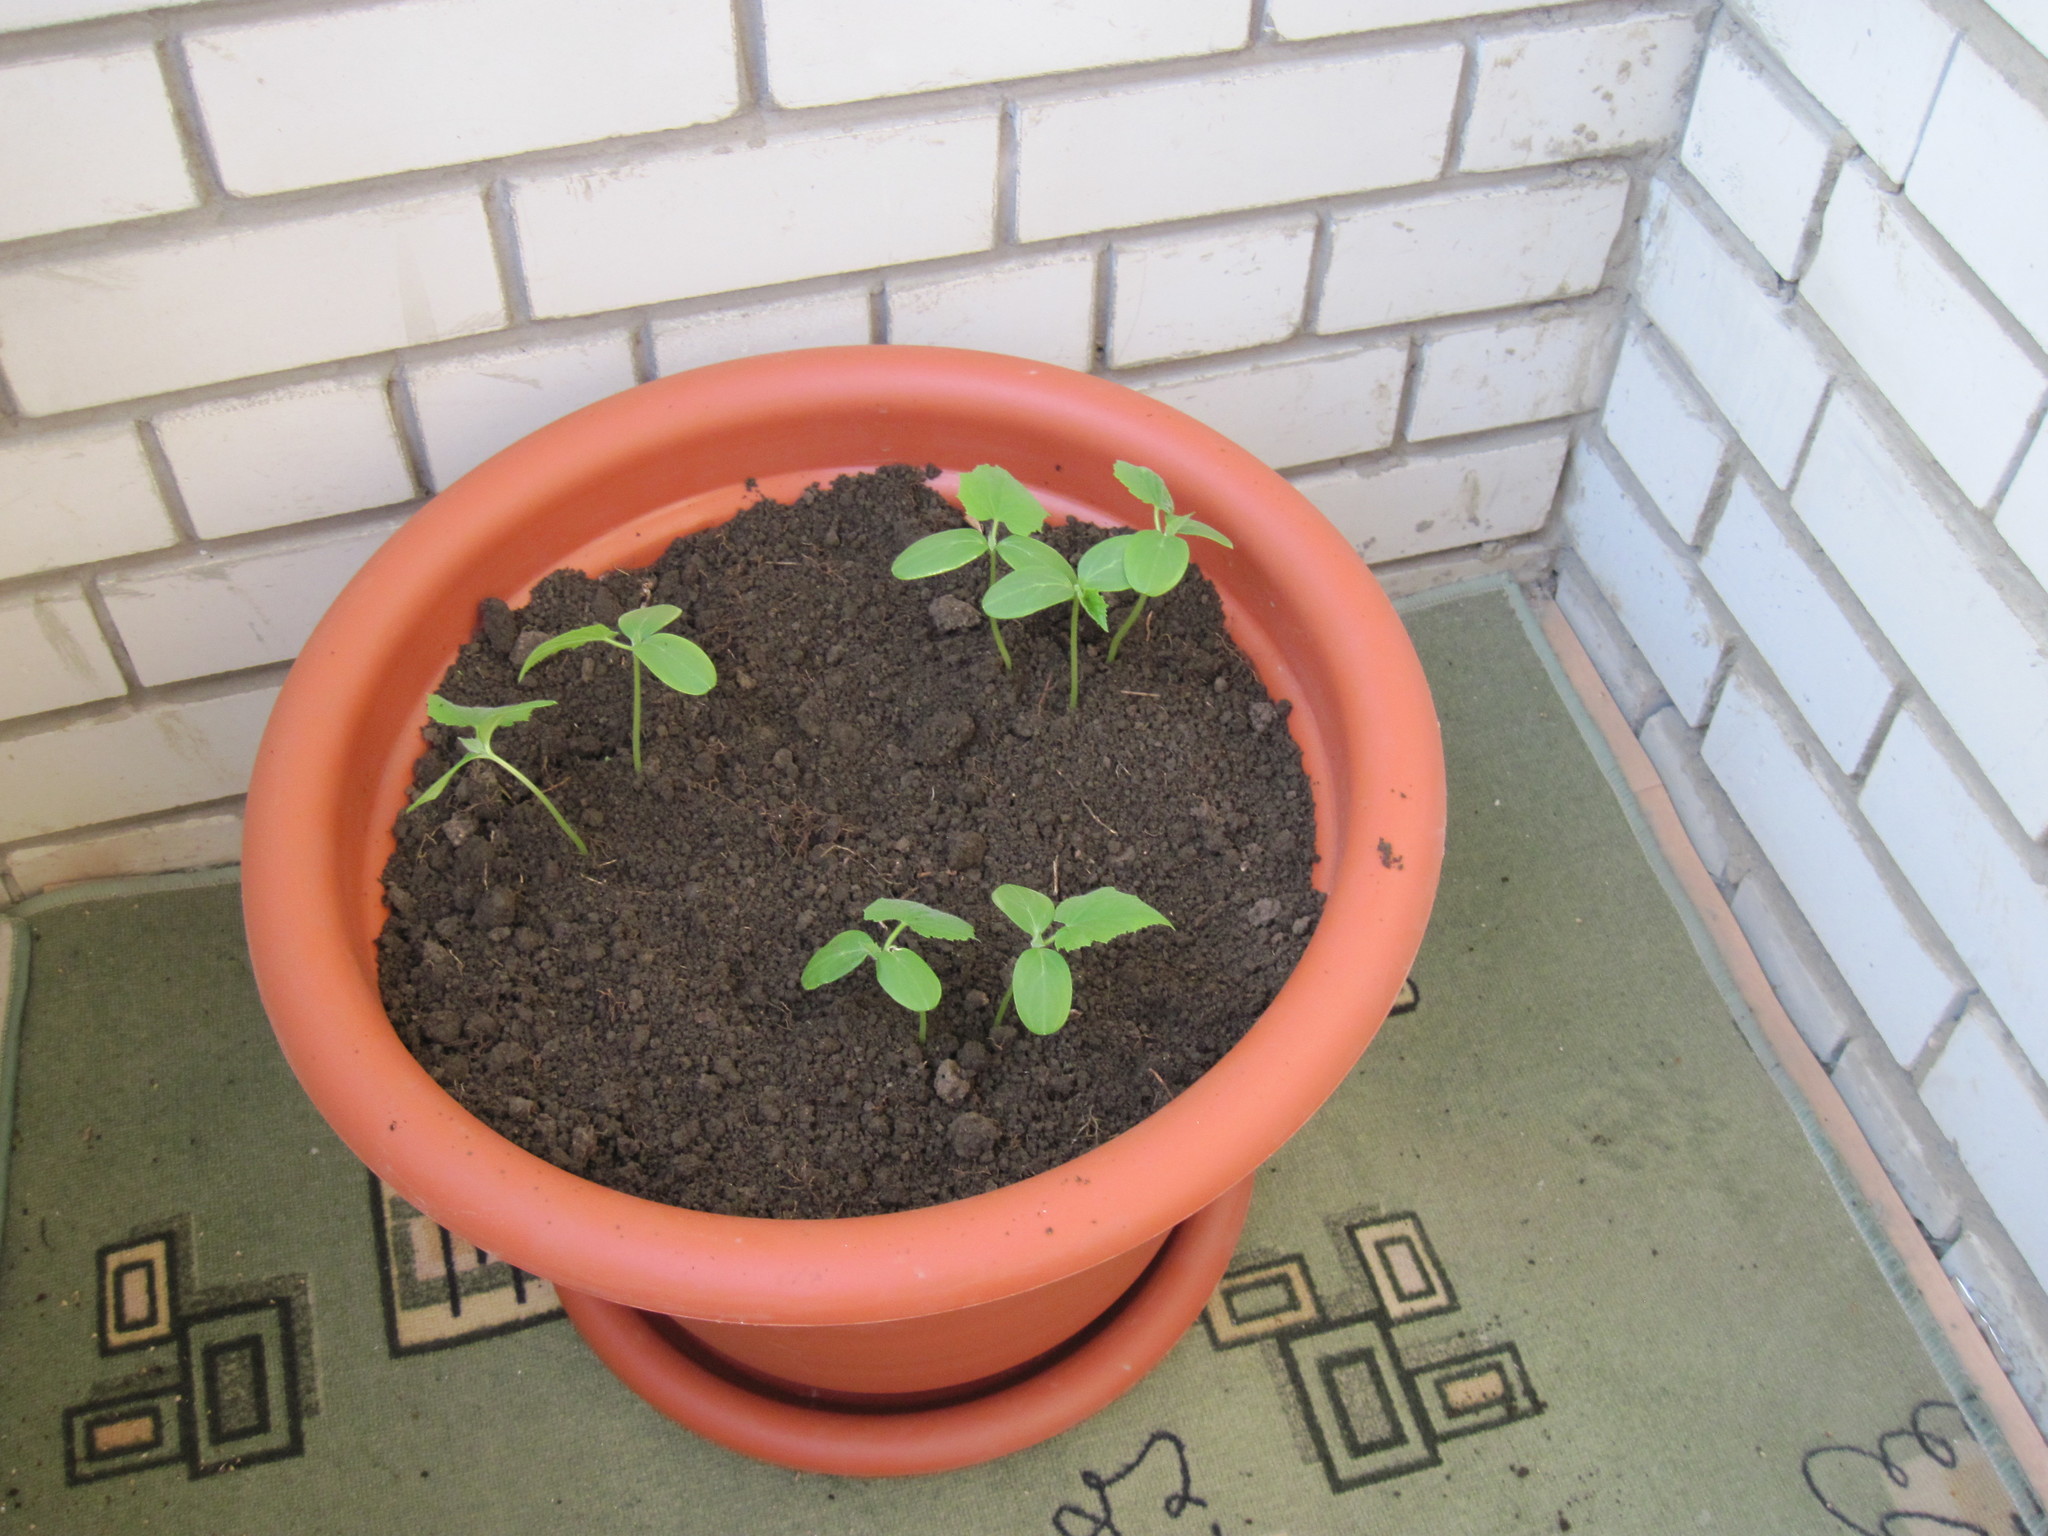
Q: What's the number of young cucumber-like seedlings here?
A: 7